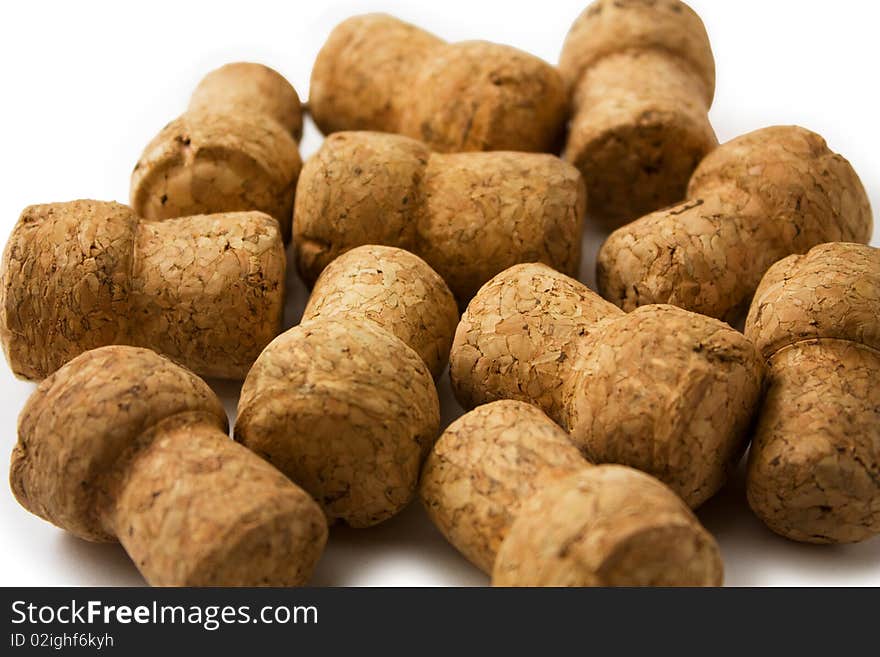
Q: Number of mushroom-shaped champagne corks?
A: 11